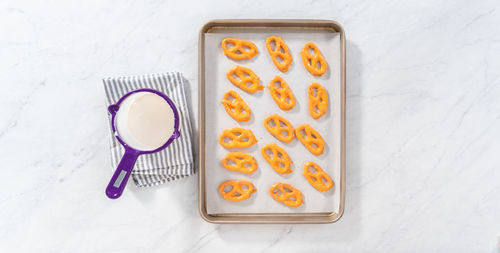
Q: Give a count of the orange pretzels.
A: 15